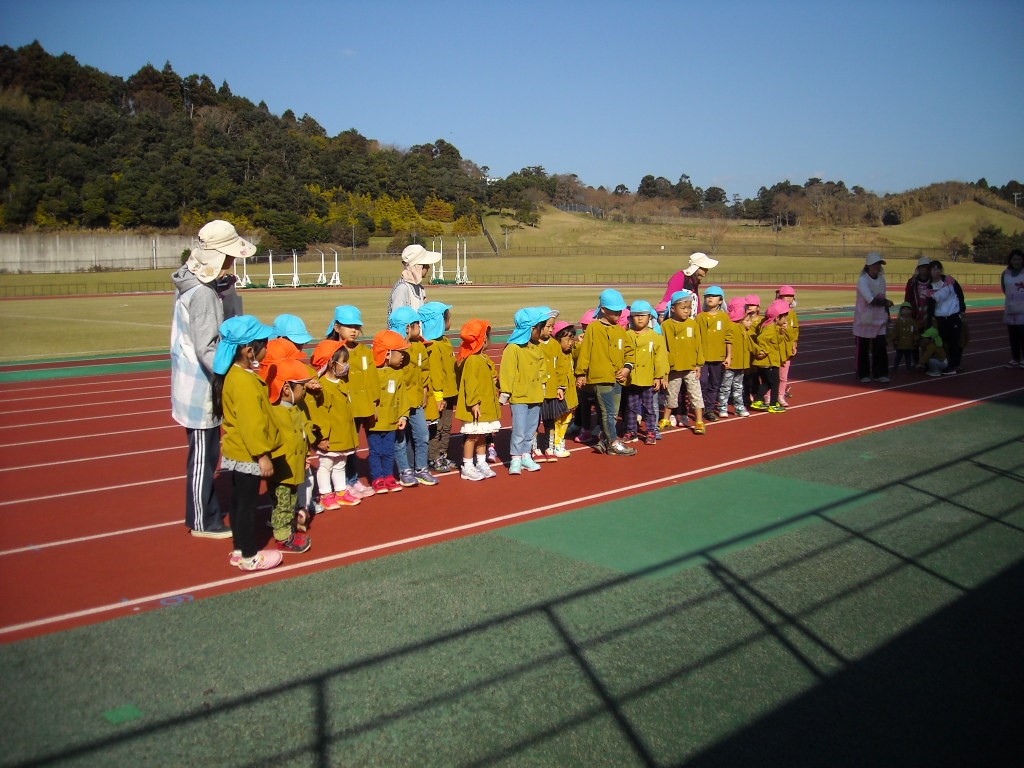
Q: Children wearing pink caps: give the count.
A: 8